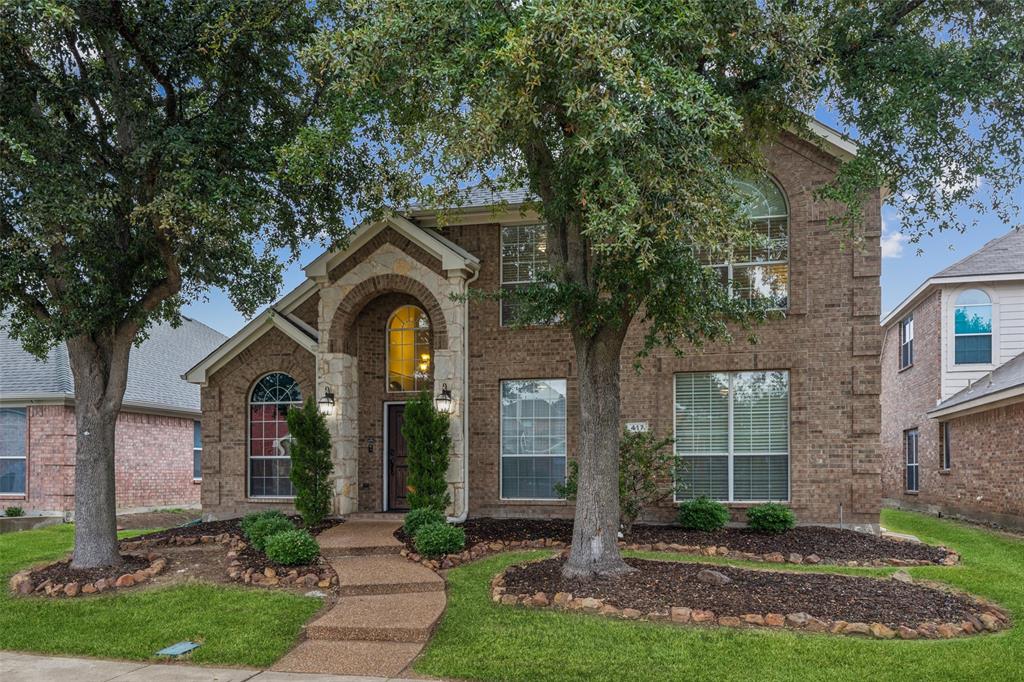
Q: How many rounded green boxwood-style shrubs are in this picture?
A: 7